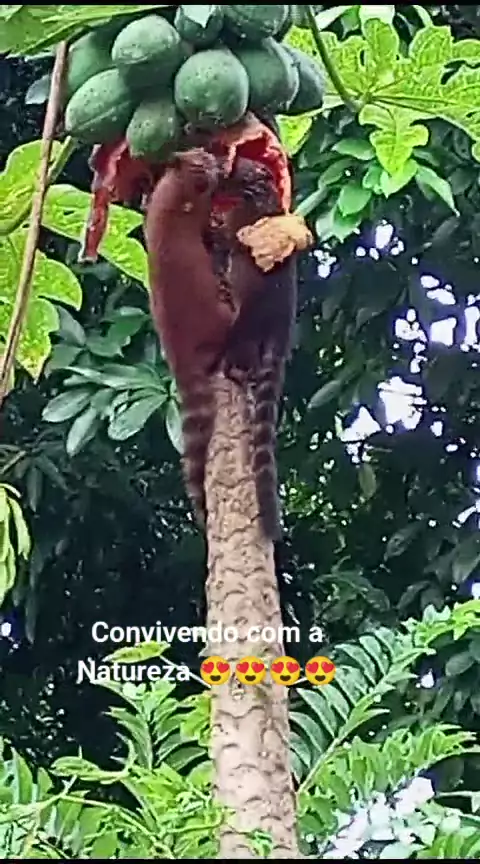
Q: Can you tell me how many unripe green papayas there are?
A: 9